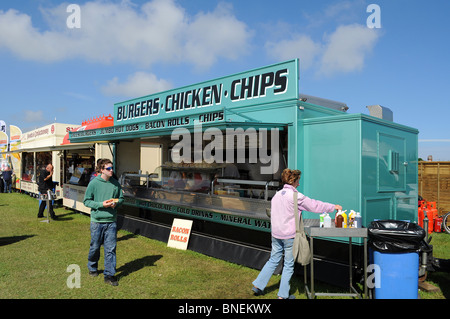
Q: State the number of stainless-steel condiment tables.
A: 1